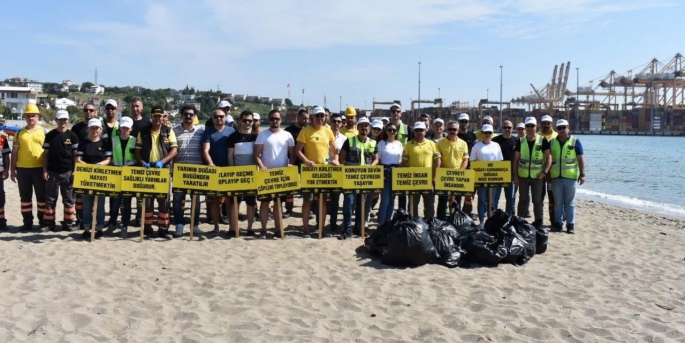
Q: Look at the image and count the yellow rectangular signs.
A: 10